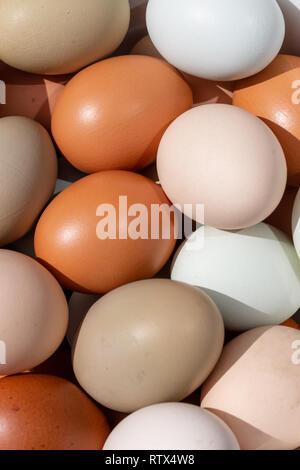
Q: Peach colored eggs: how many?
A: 3